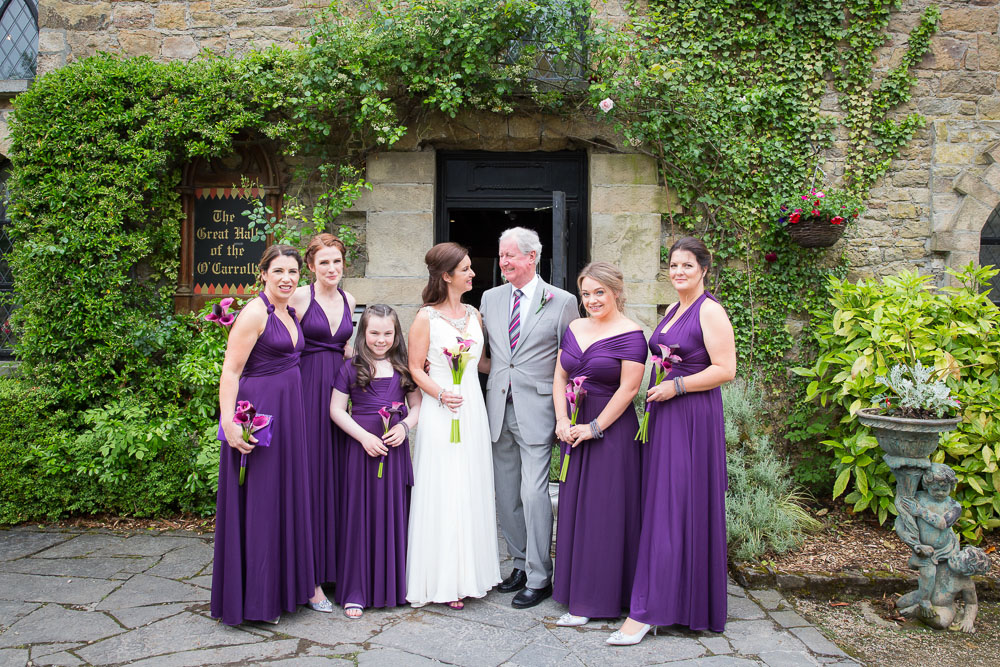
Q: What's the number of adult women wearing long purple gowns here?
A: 4